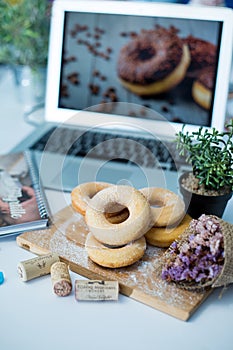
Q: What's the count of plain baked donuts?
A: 5